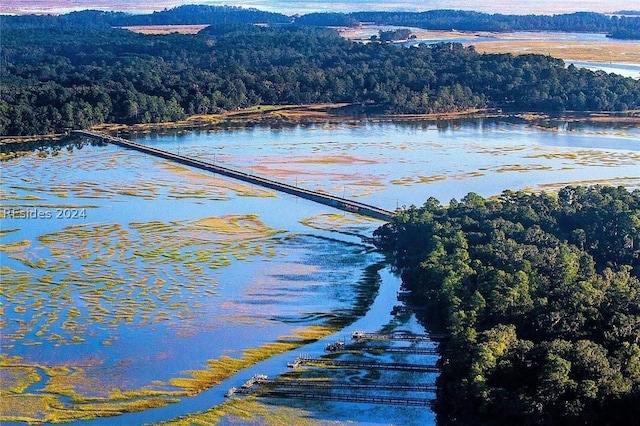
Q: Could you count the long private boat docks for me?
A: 5